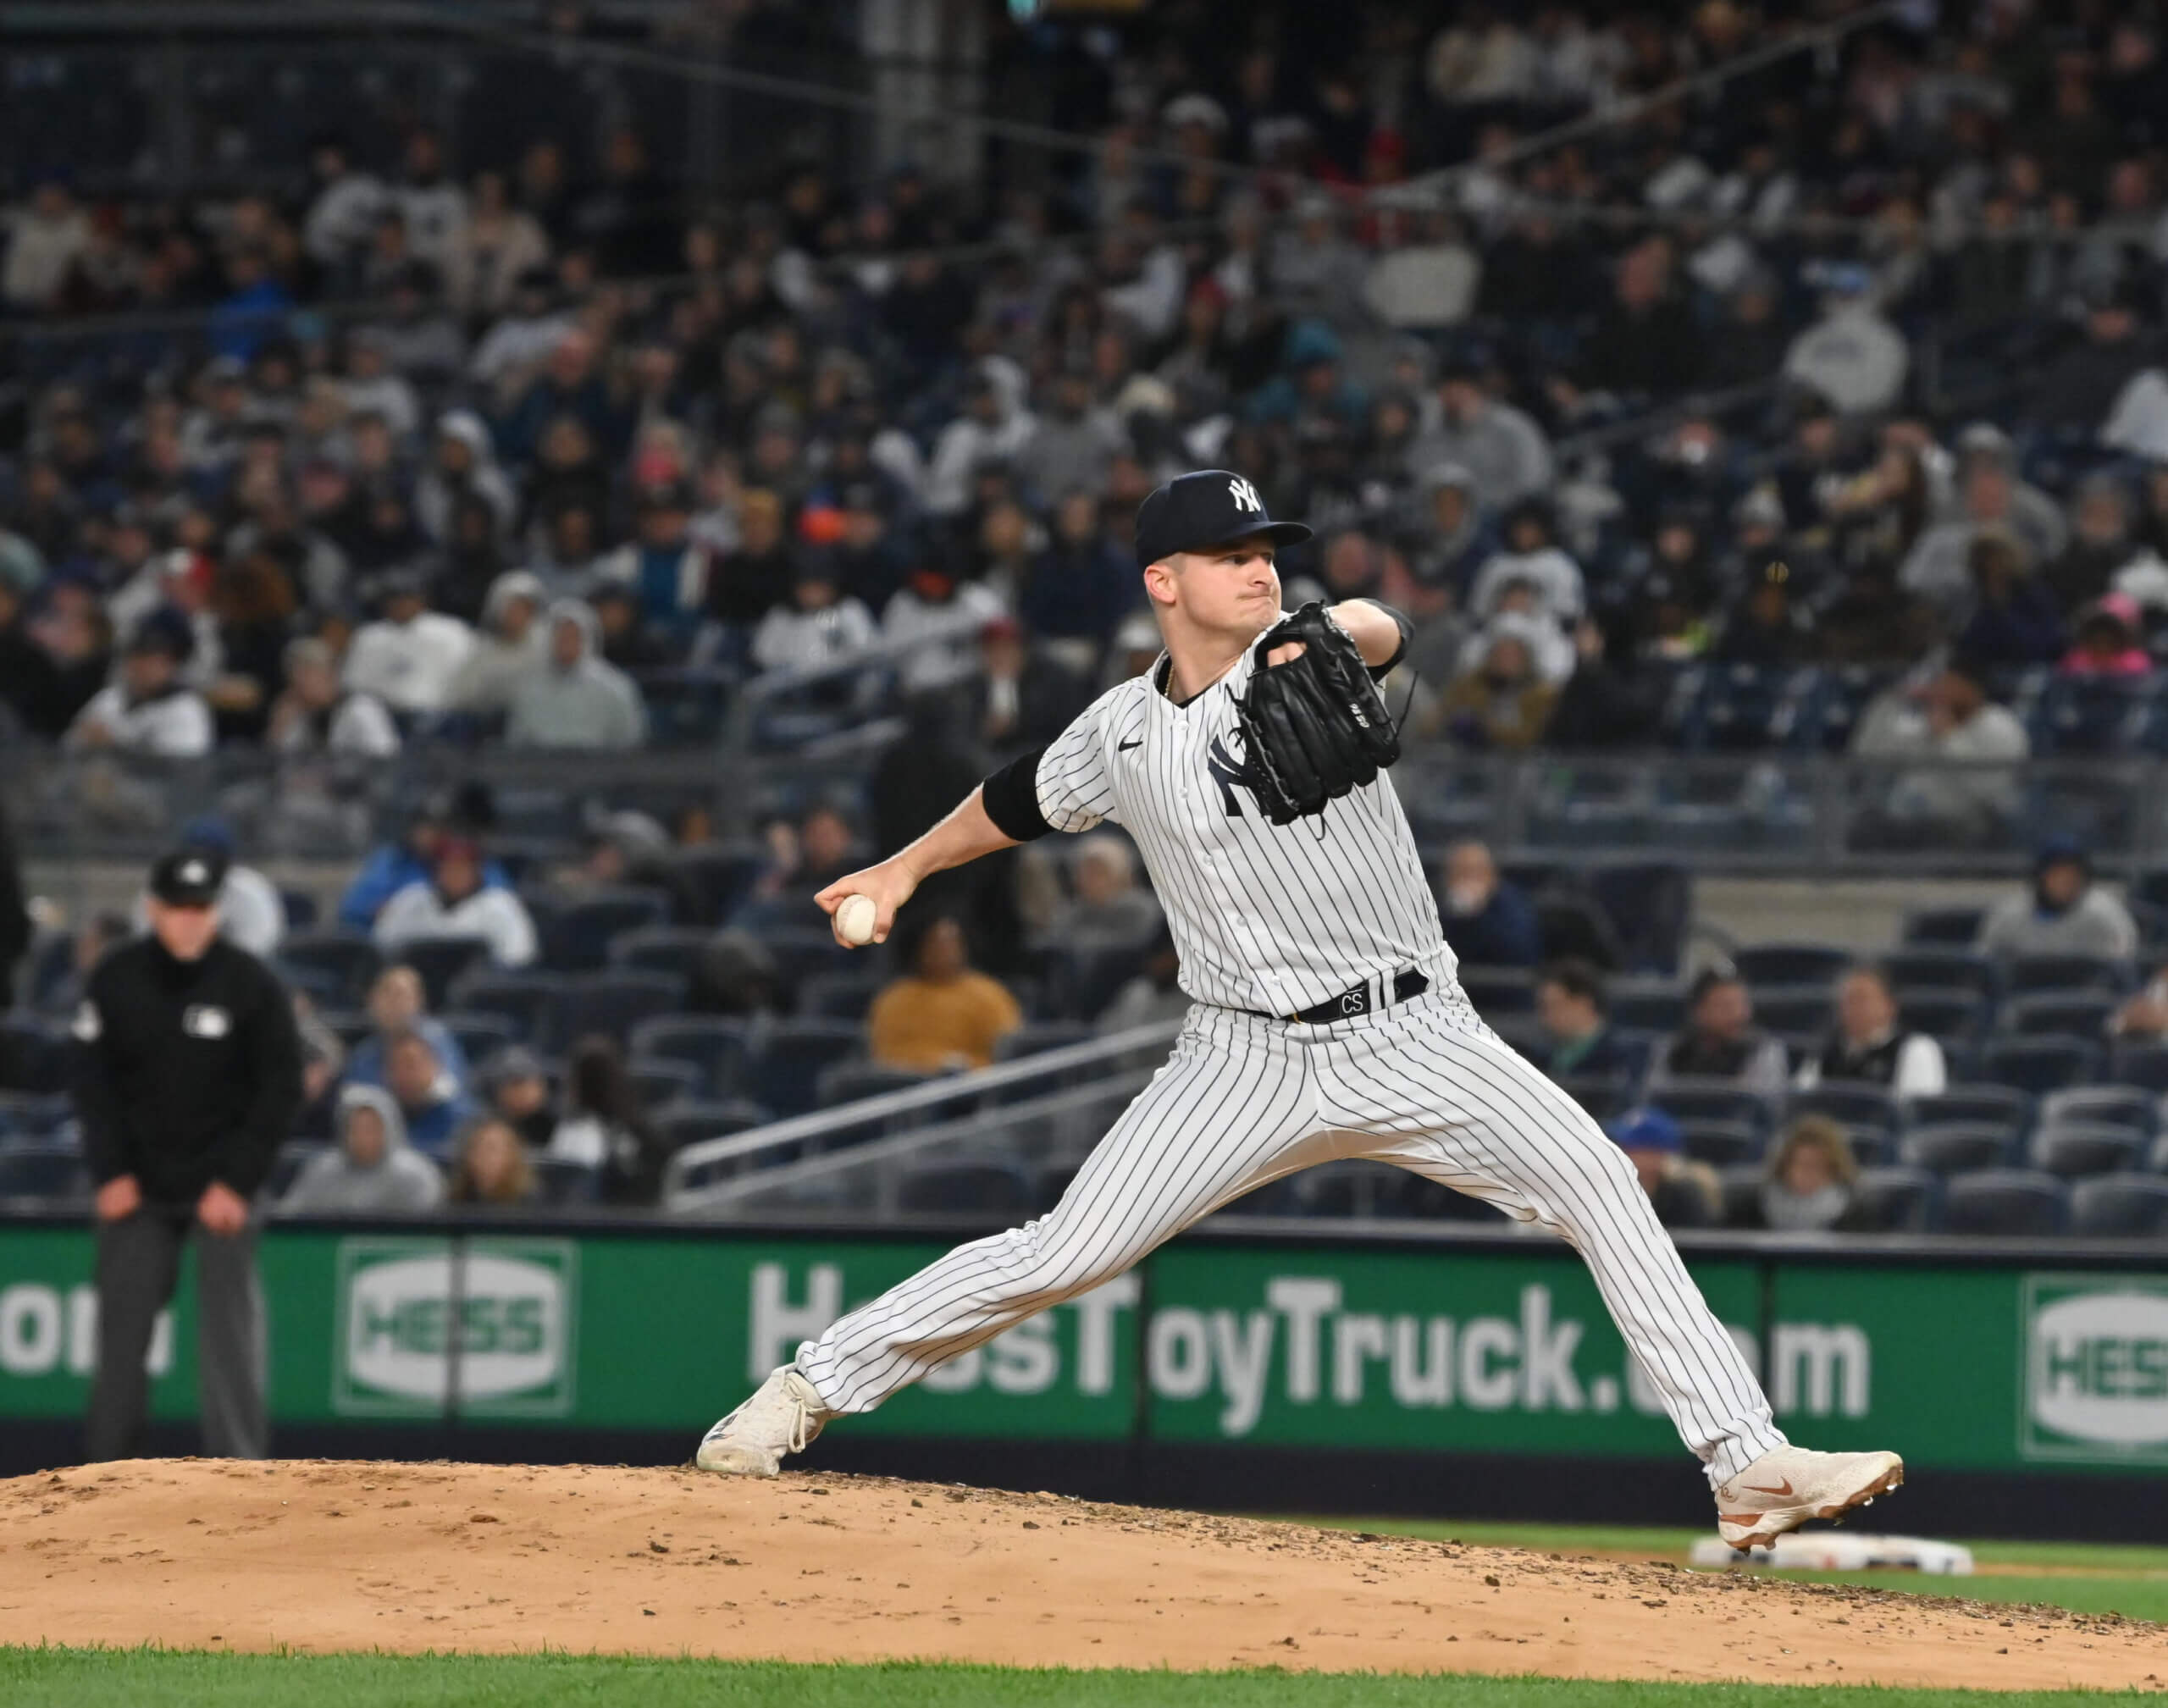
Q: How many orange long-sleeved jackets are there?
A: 1